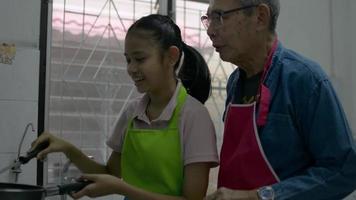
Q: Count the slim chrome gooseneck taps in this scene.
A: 1